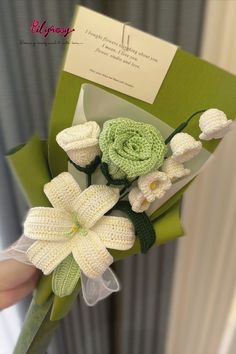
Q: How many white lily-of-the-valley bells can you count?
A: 5